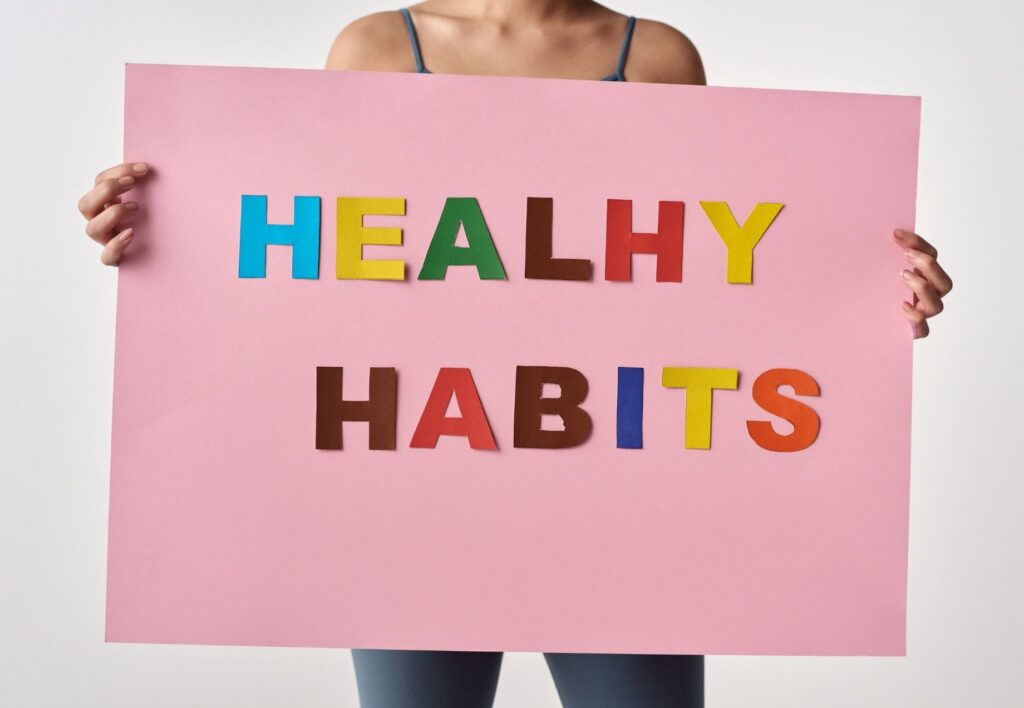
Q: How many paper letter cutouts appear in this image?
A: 12